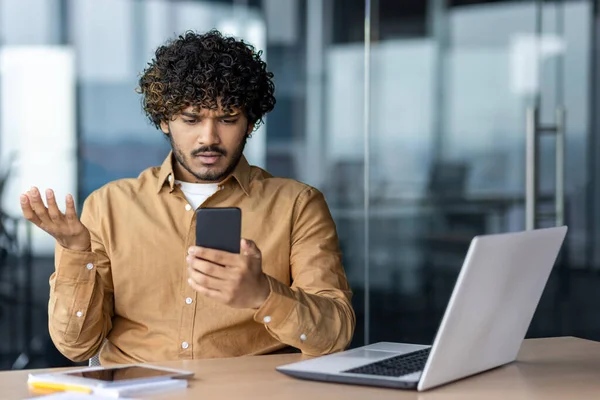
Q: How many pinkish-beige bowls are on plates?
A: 0